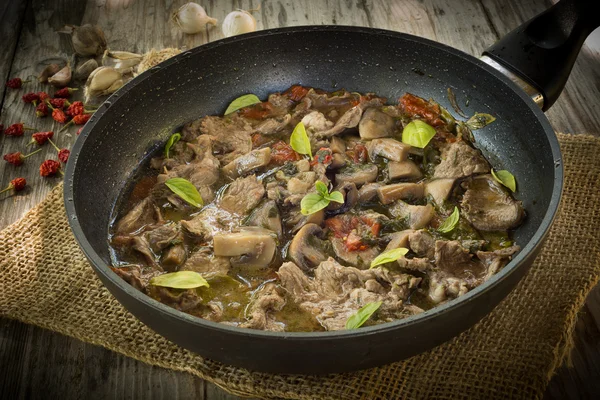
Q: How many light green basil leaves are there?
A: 13